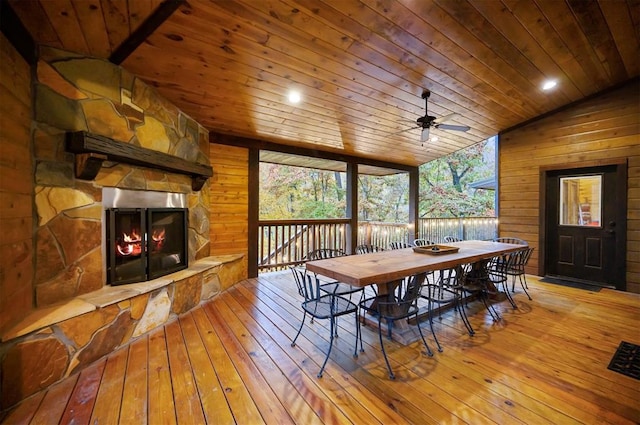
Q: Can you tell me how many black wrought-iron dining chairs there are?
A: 12